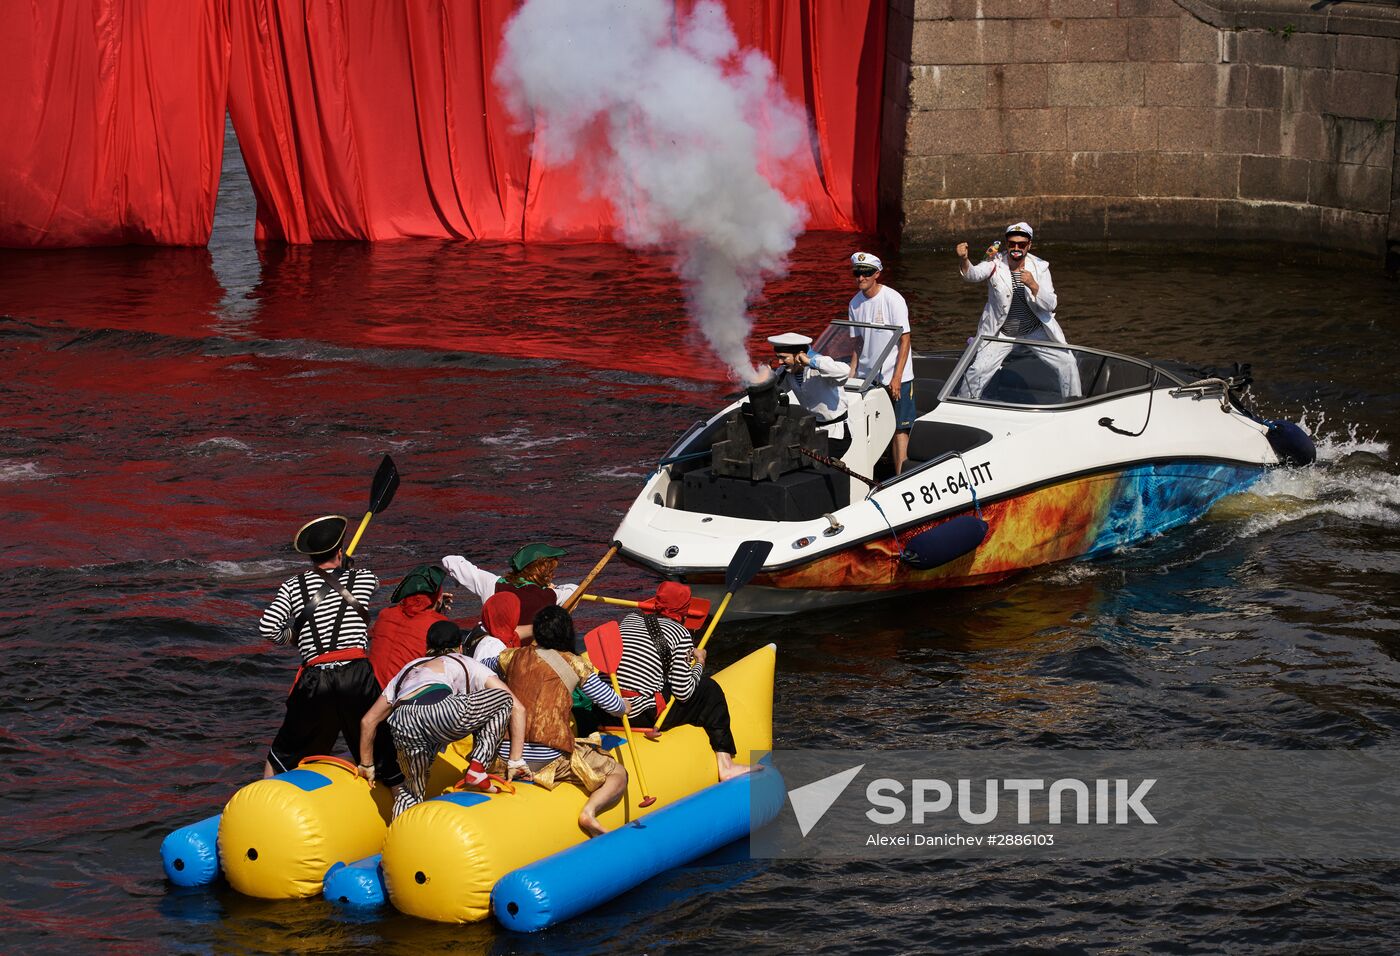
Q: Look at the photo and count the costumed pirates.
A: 7